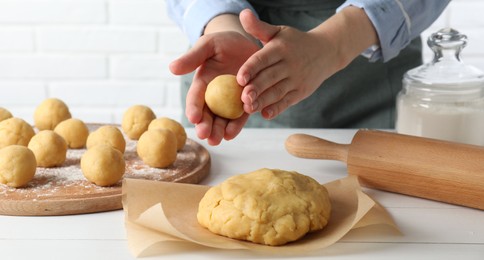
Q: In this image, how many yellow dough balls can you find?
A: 12